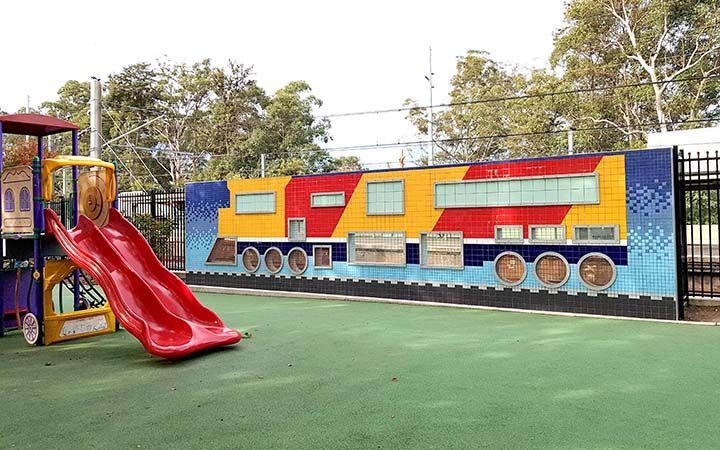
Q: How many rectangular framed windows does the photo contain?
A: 11